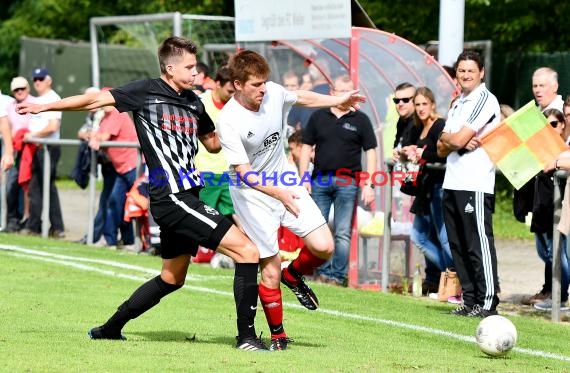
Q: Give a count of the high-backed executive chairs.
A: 0